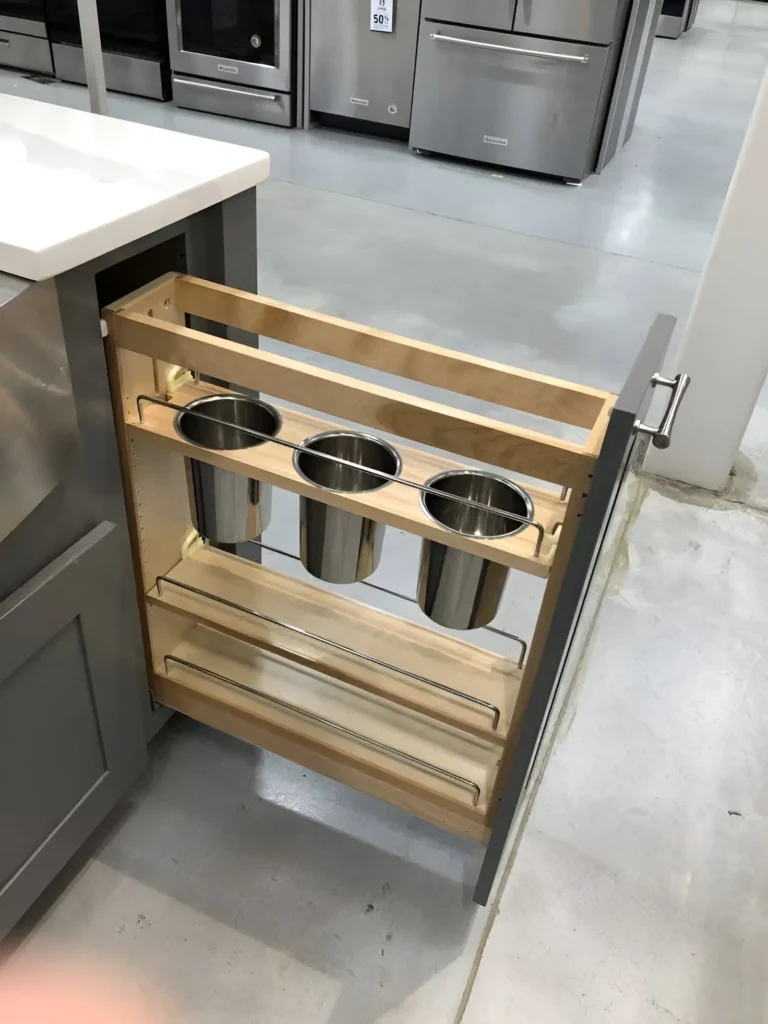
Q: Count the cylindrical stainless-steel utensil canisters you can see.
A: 3